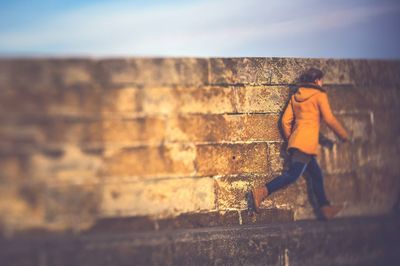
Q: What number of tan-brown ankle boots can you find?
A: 2